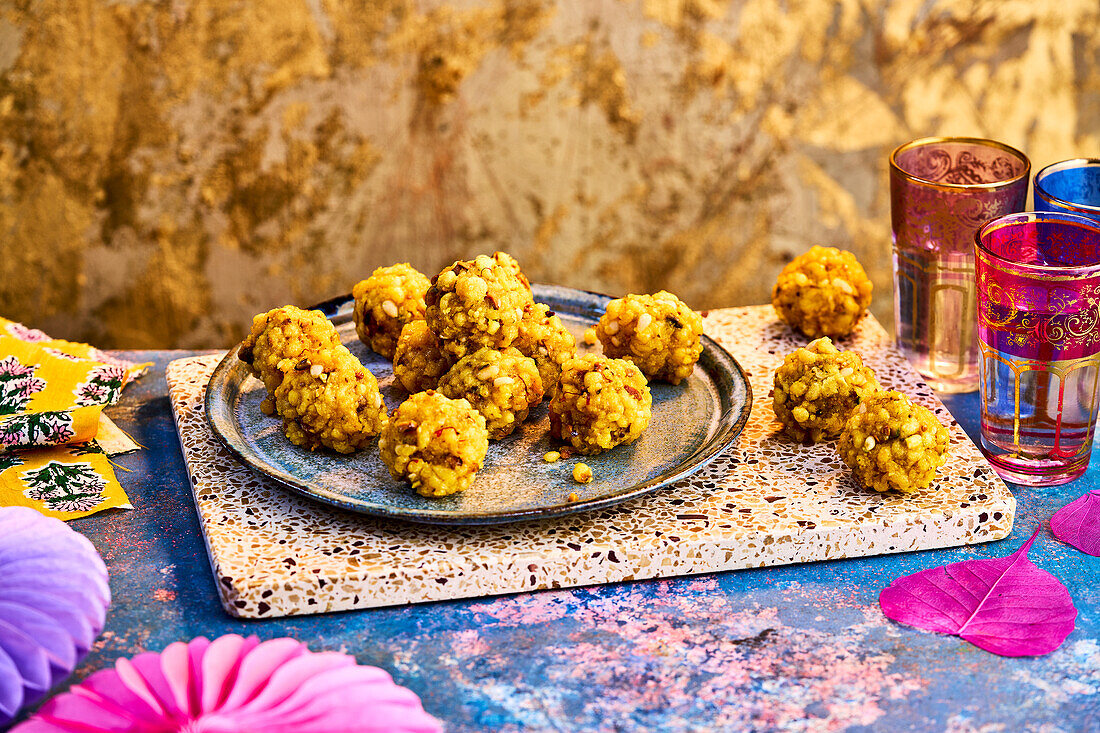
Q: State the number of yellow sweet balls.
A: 13